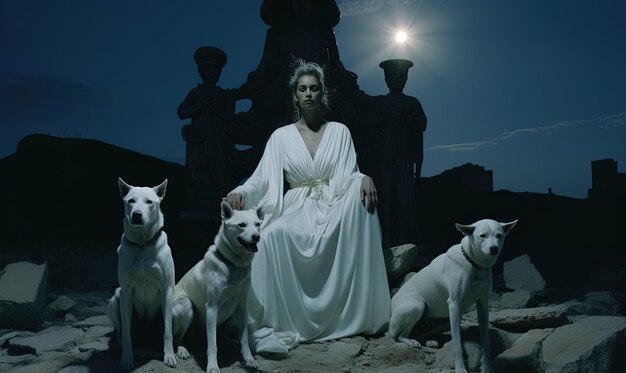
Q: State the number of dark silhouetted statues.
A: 3